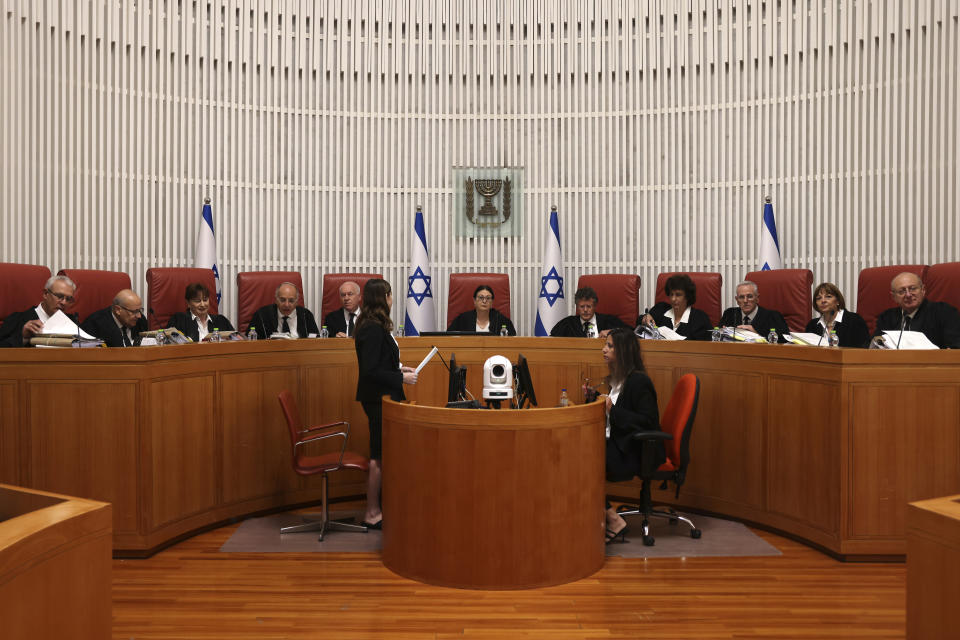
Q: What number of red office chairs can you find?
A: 13